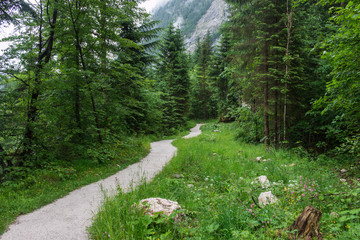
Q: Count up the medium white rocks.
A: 2